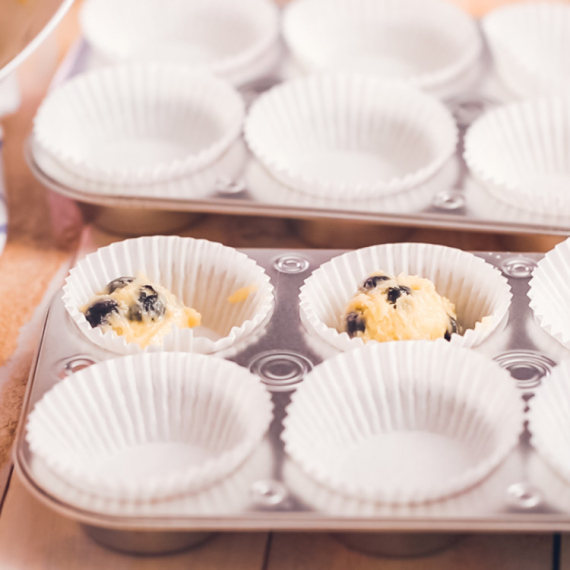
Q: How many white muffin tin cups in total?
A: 12